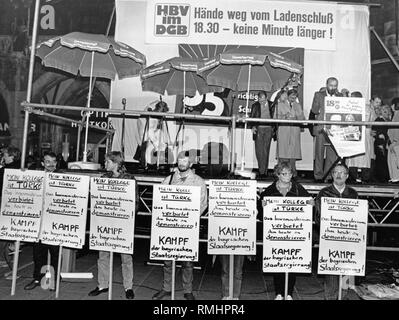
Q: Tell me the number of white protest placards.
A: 7